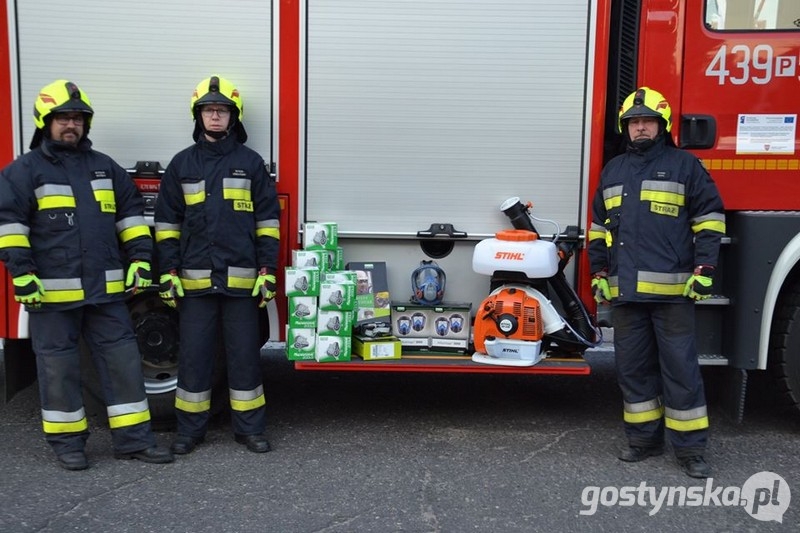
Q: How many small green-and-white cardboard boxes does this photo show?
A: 11